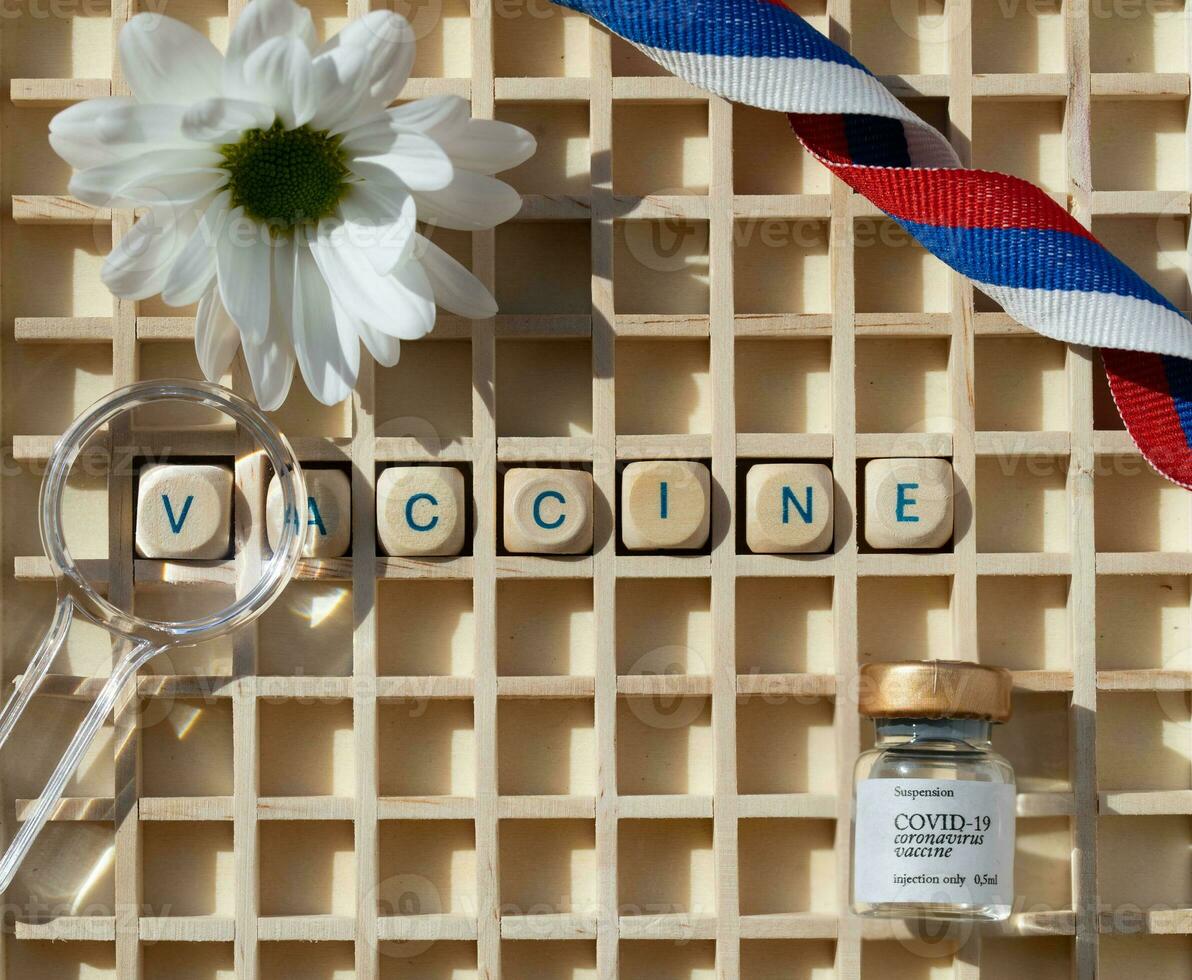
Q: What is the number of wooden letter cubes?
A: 7